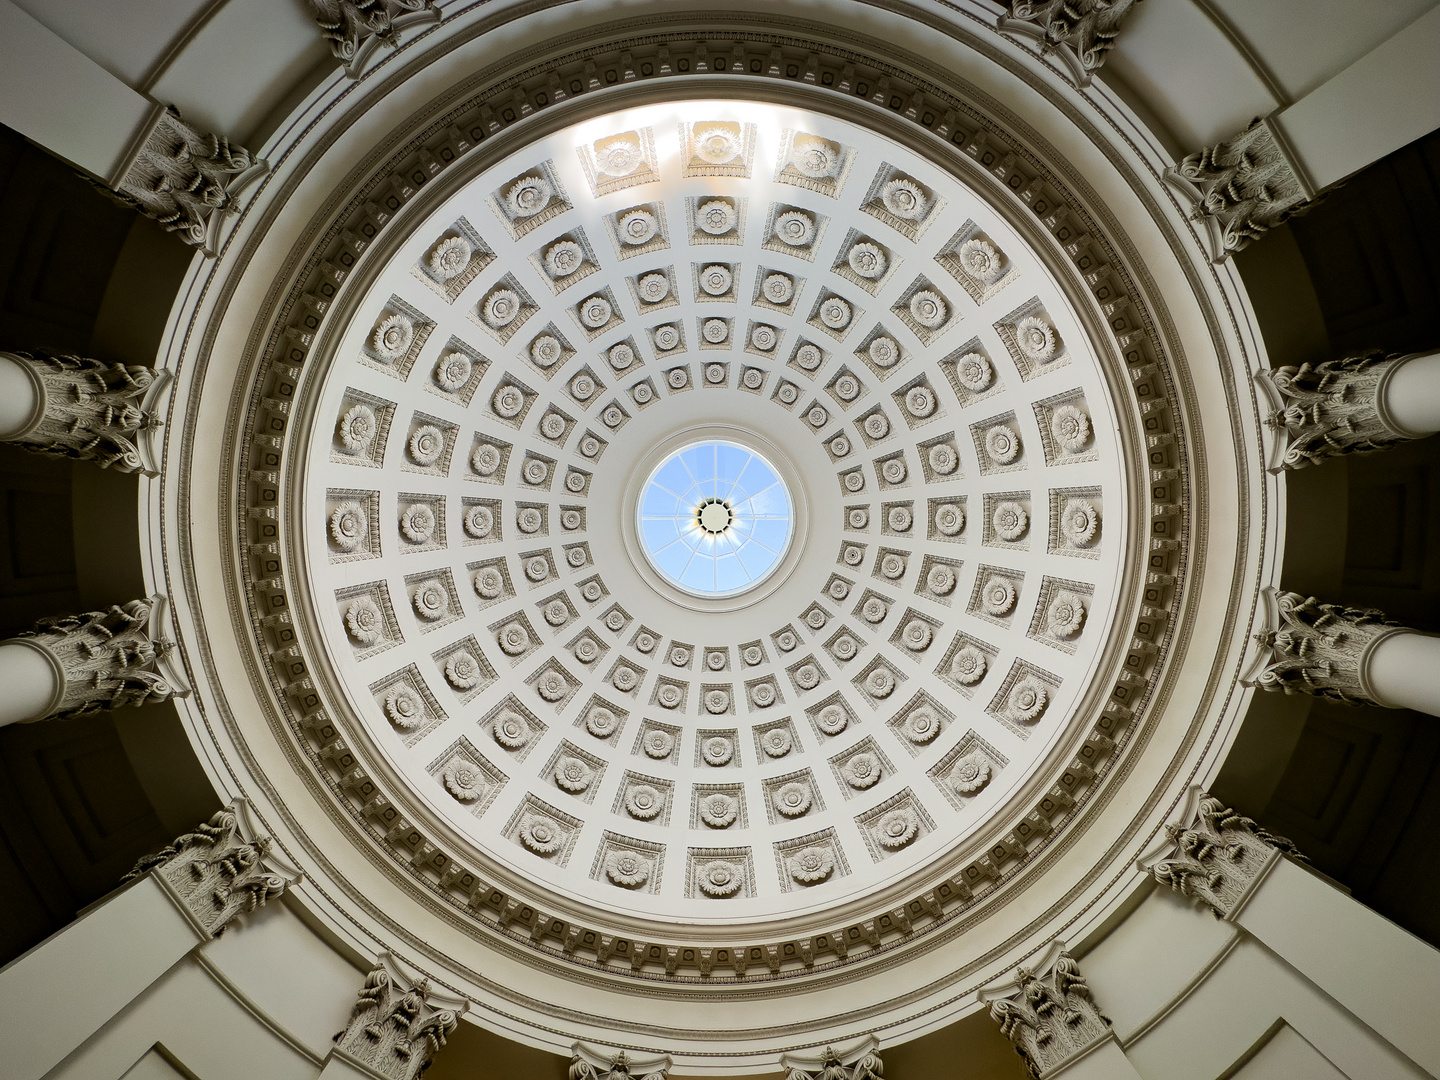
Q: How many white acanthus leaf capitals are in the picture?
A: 14